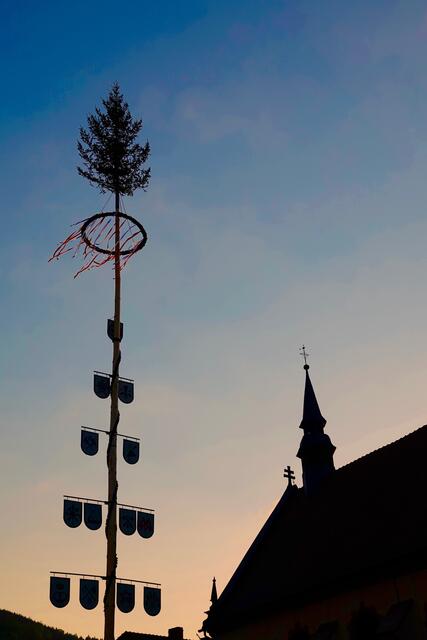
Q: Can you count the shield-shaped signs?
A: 13